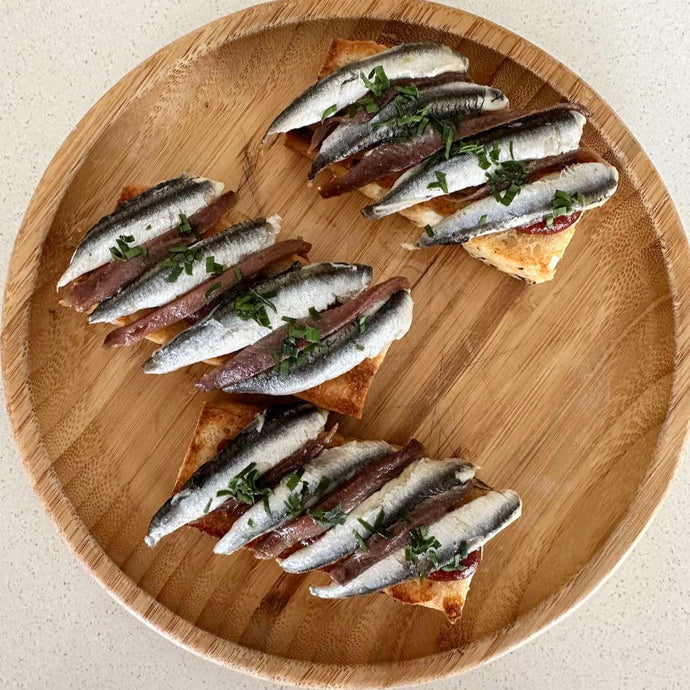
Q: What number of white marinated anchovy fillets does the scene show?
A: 12